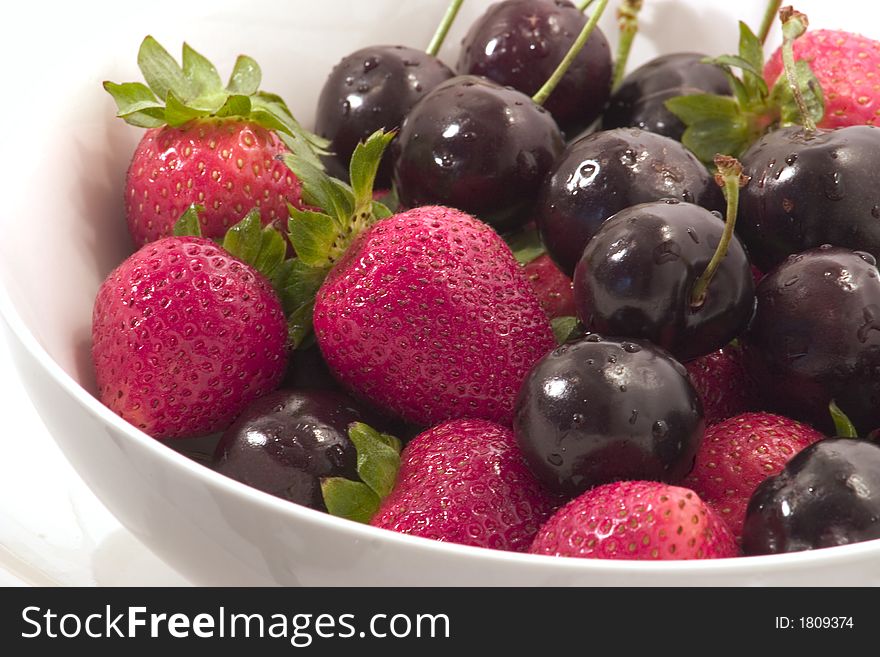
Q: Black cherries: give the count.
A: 11